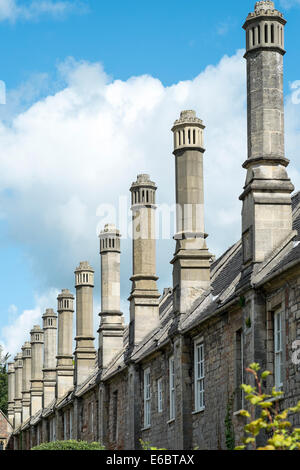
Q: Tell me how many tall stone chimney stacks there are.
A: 11